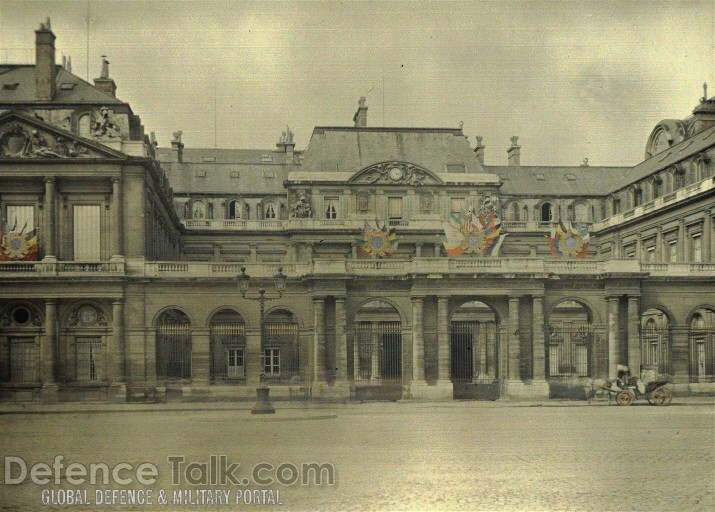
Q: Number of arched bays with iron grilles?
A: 8